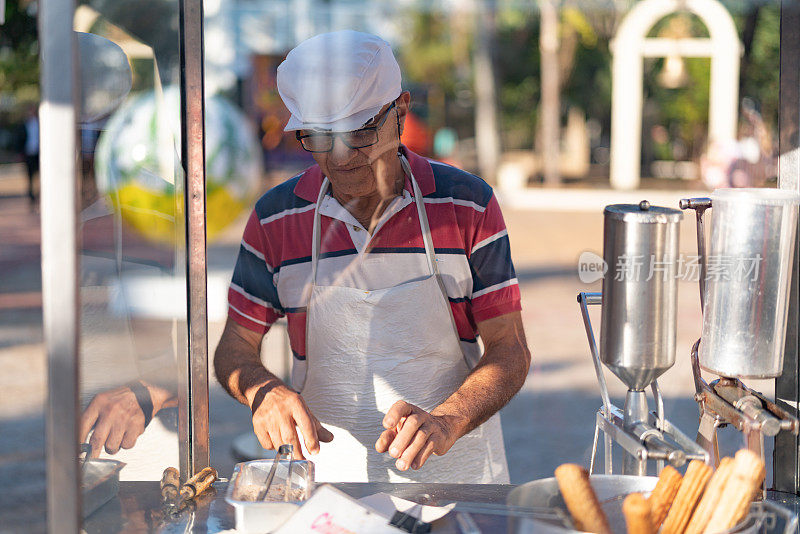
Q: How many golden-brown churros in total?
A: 6